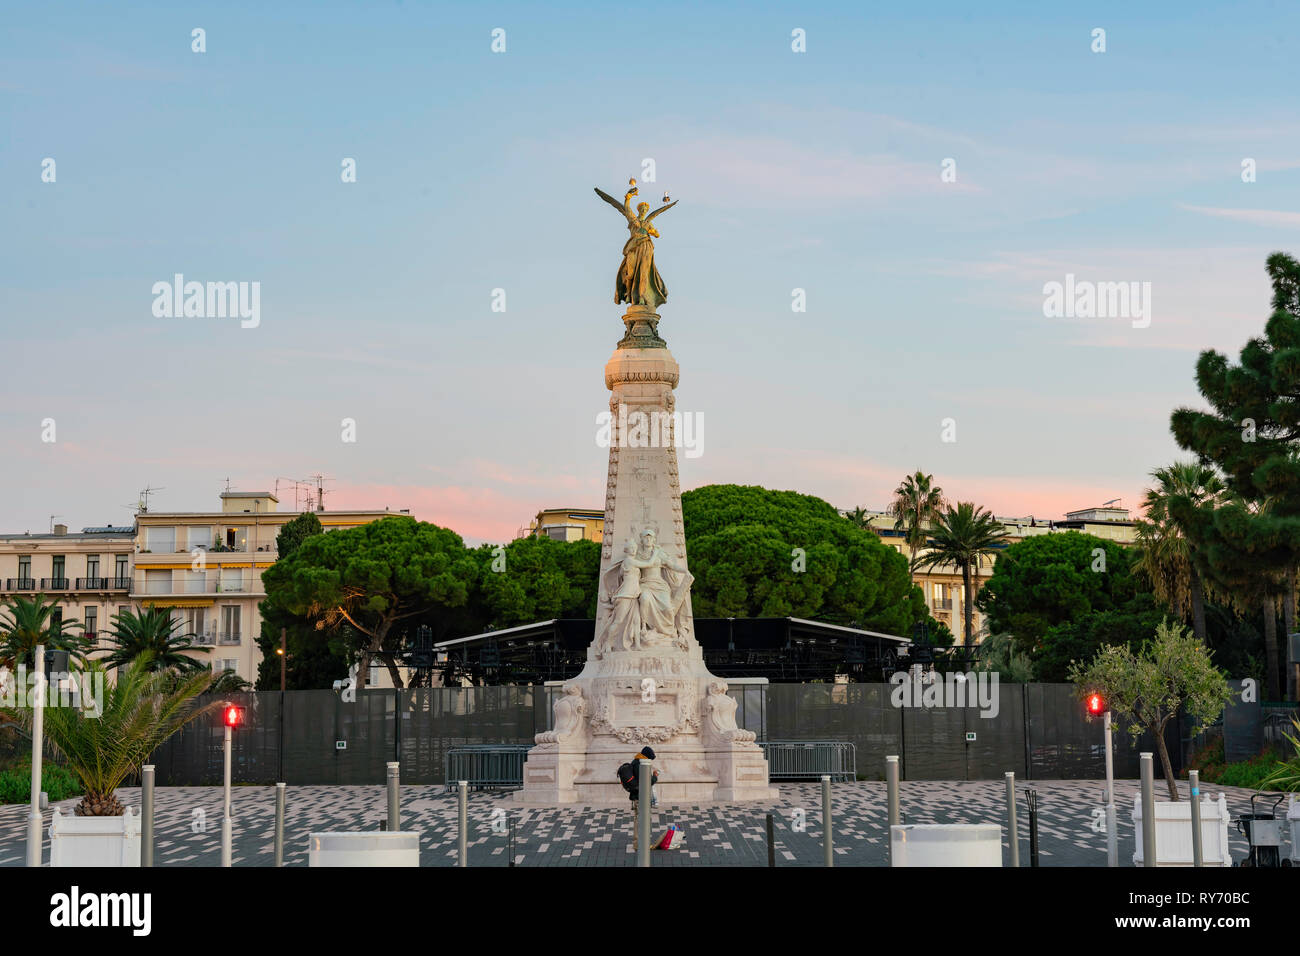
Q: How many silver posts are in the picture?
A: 10